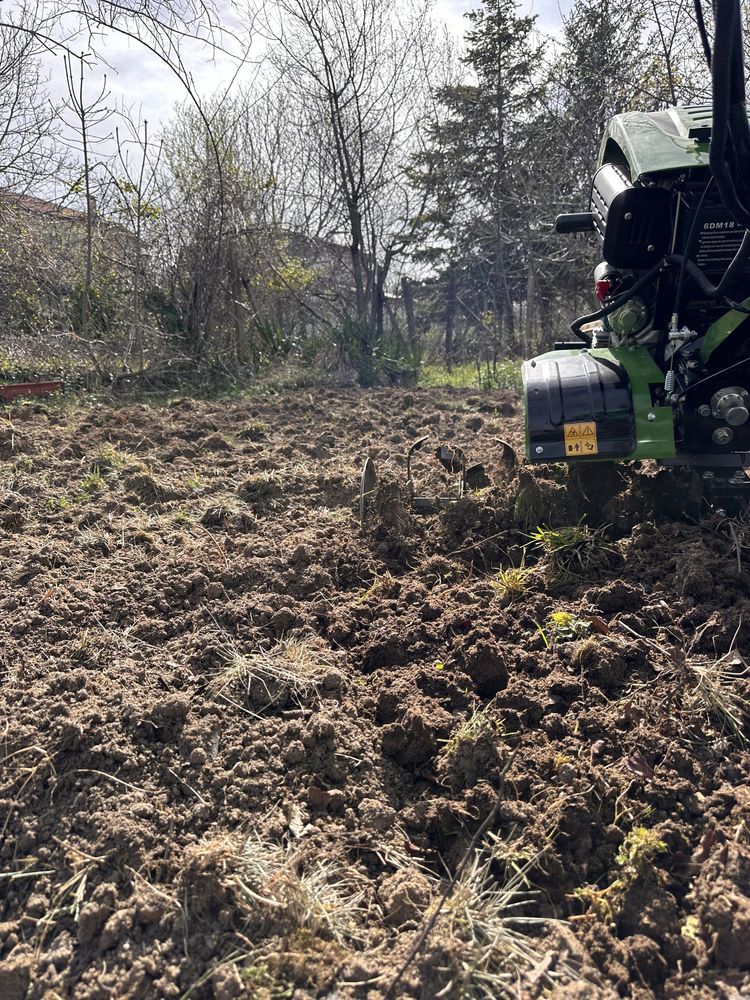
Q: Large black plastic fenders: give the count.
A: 1